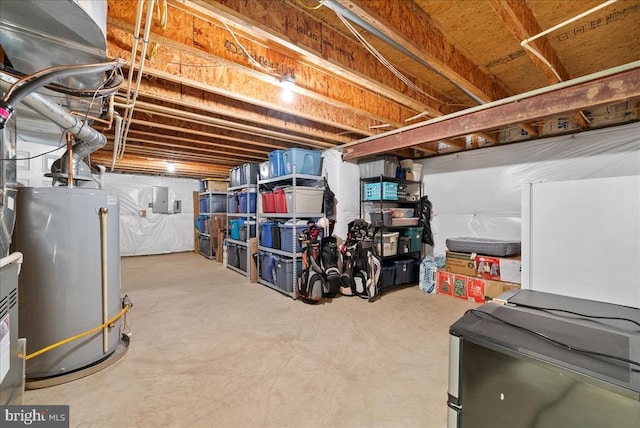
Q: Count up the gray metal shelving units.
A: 3